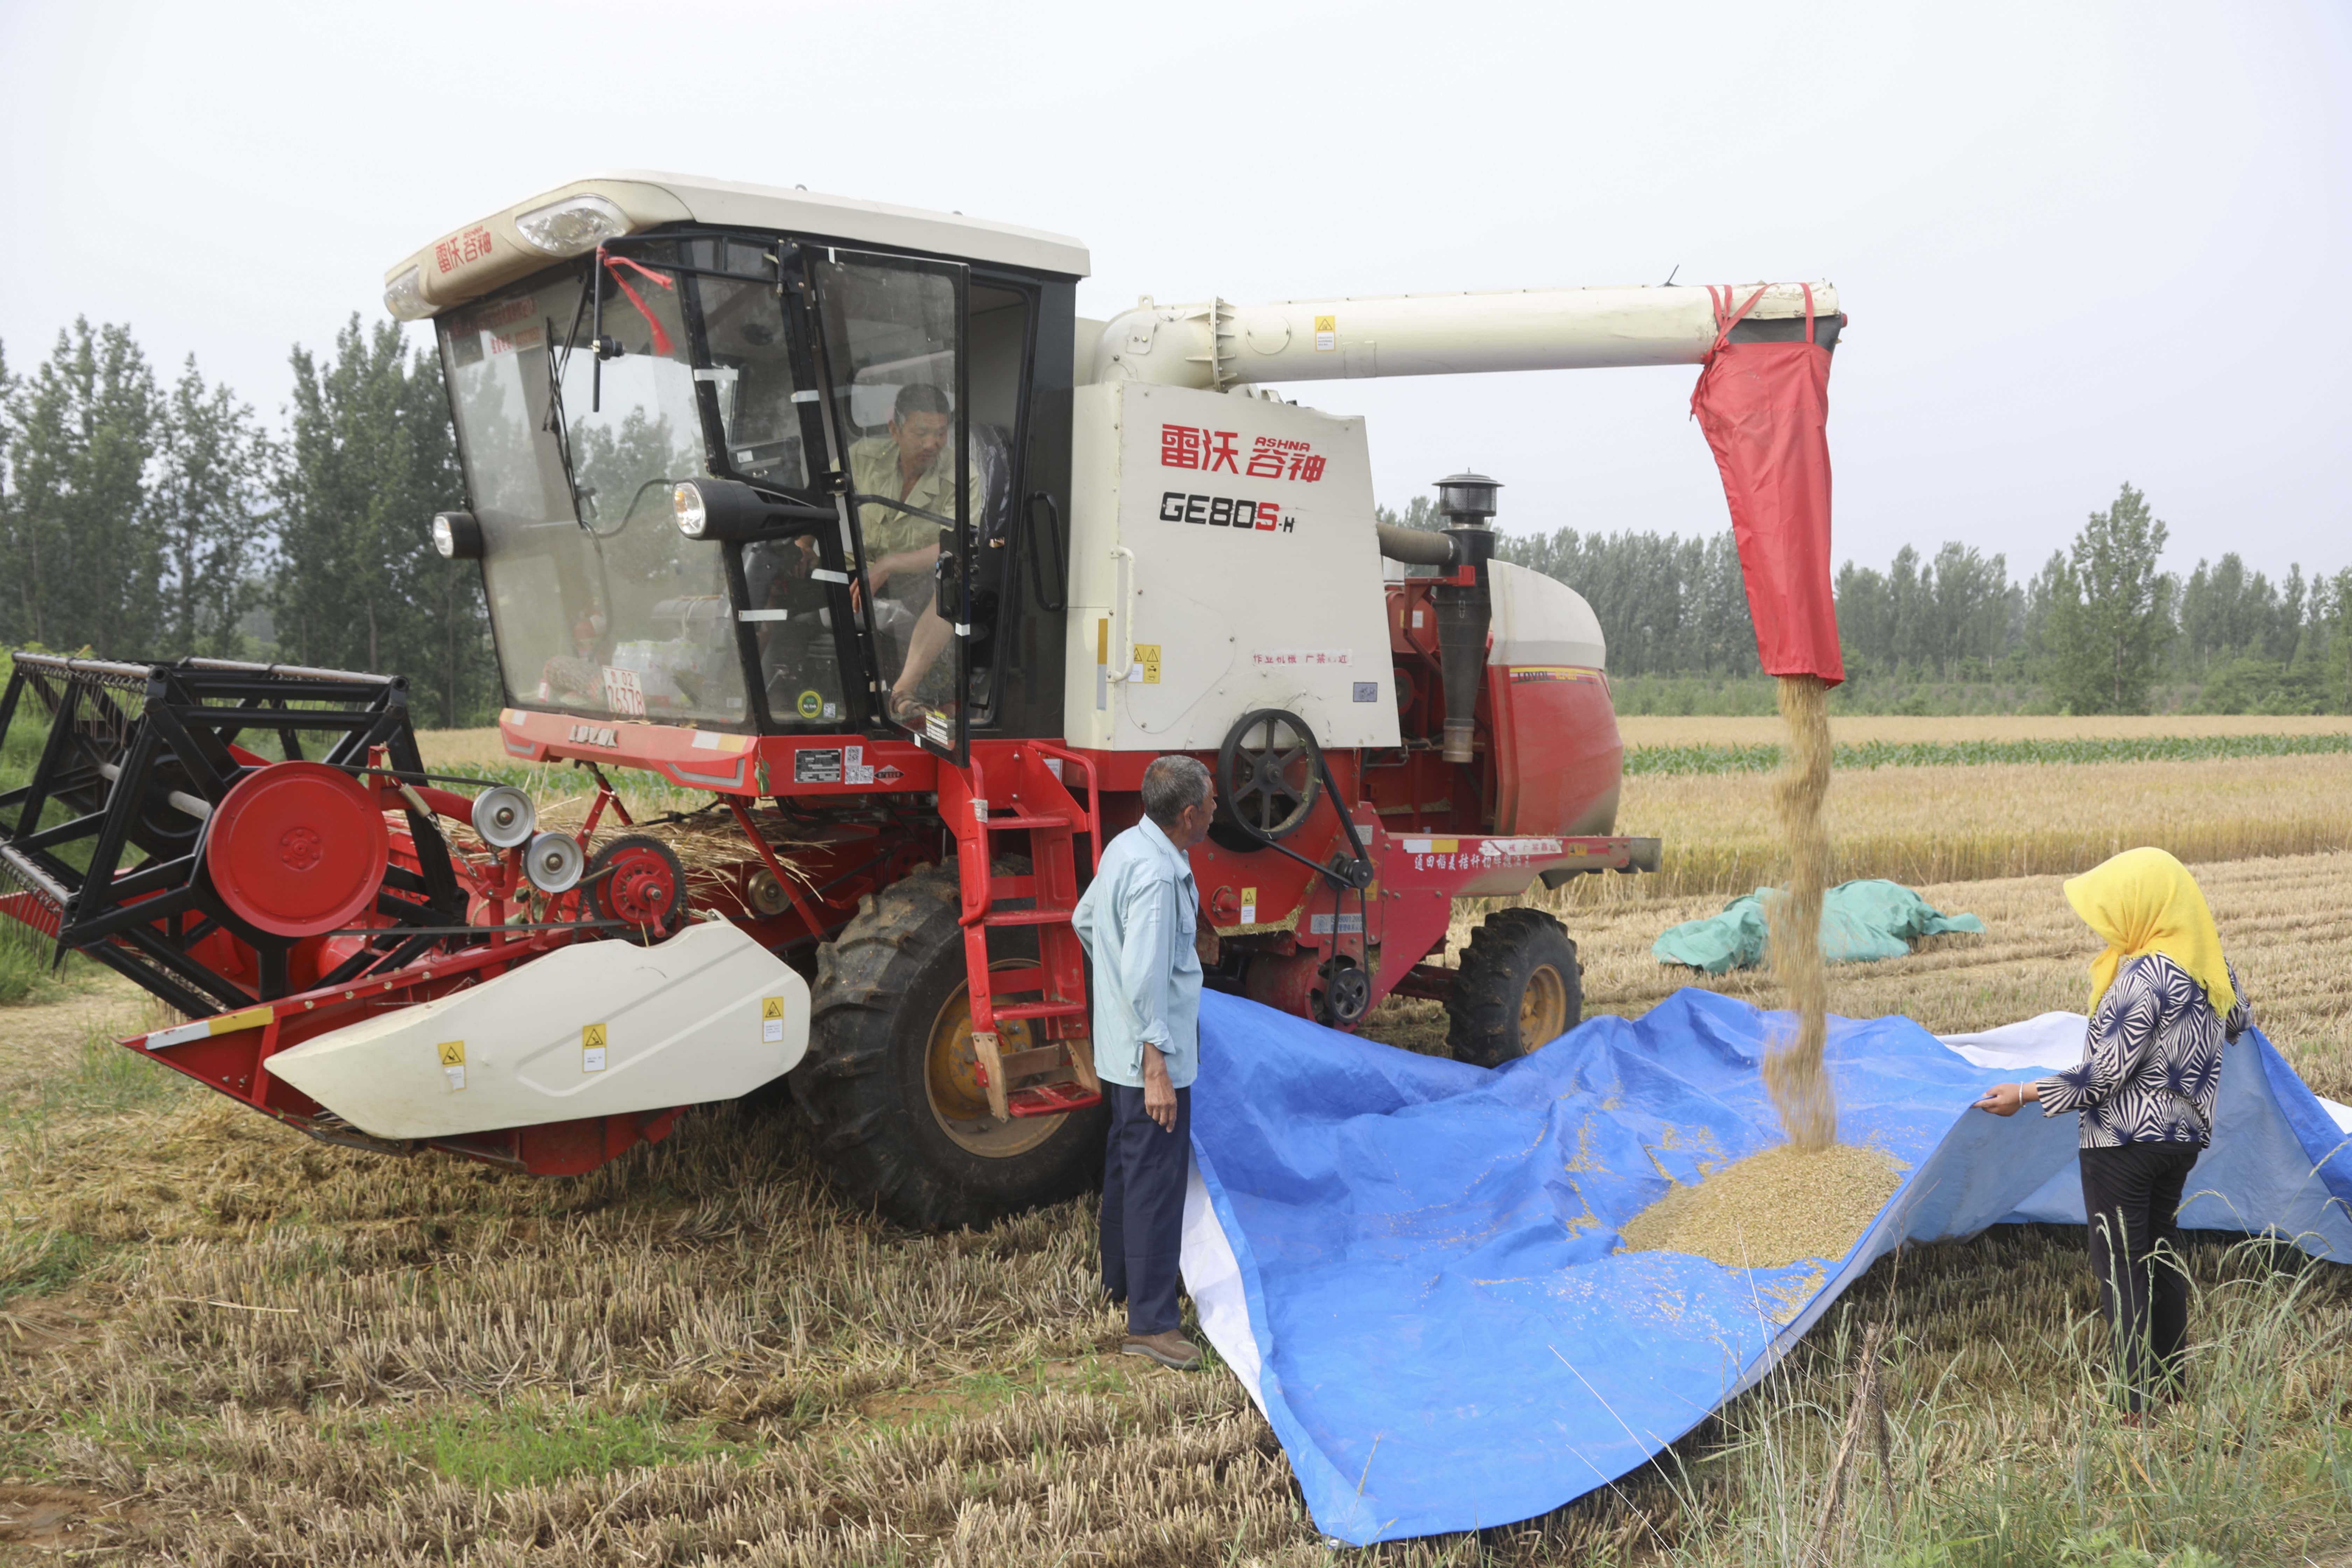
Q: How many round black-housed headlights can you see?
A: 2